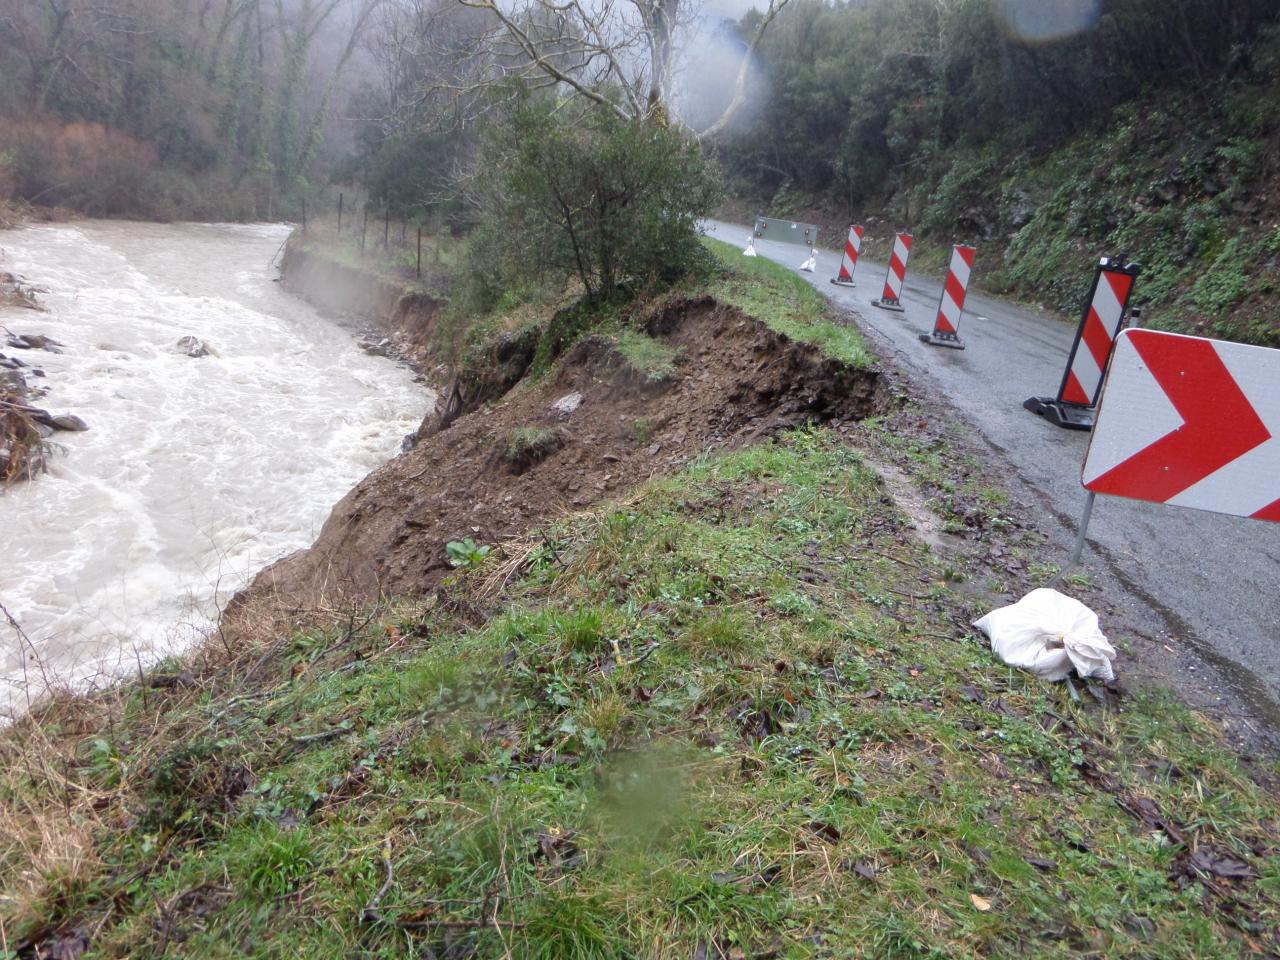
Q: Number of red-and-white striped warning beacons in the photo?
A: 4